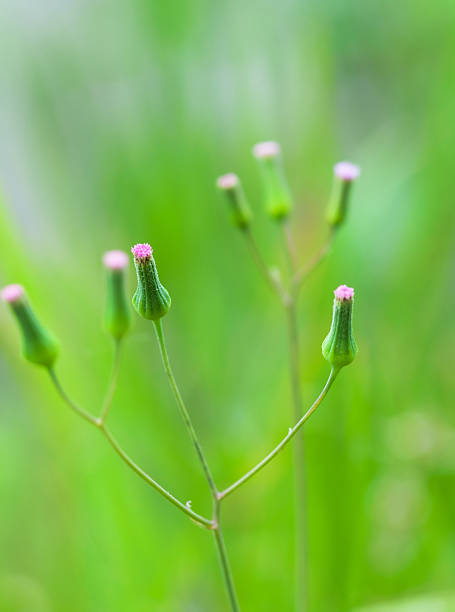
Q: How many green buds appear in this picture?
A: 7